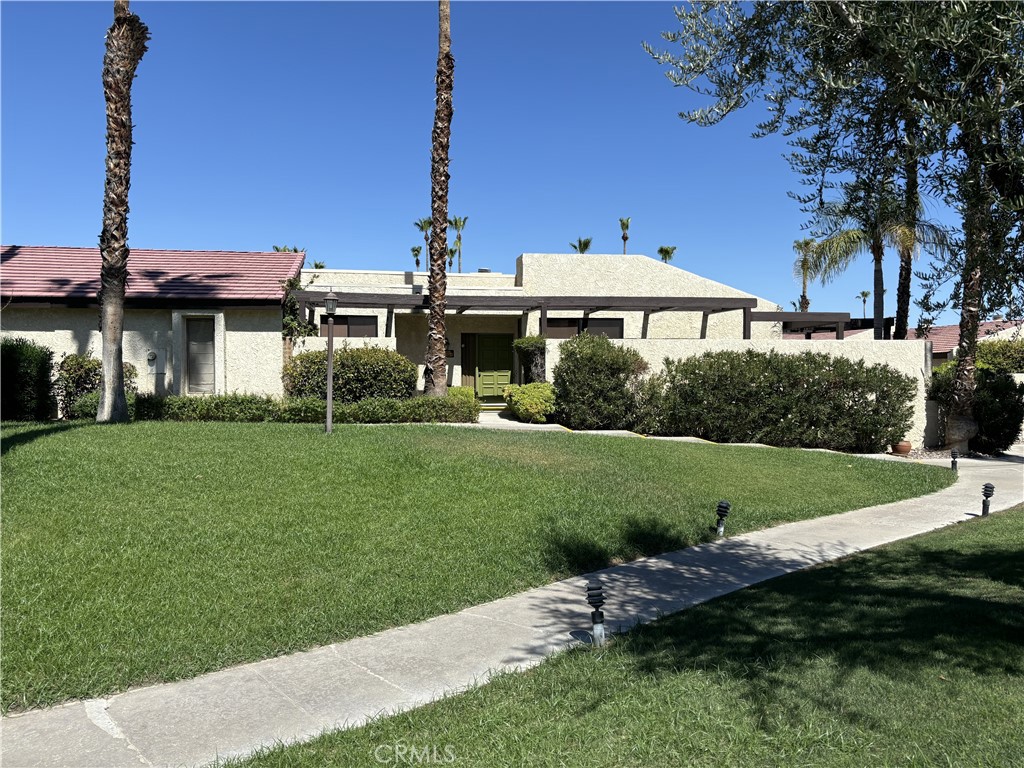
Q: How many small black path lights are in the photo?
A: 4